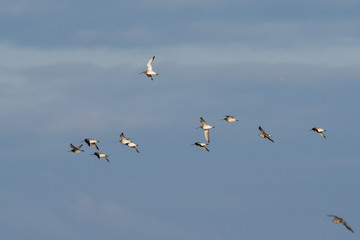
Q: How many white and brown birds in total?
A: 12